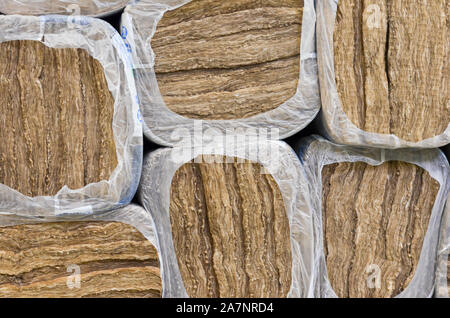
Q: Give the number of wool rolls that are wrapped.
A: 6